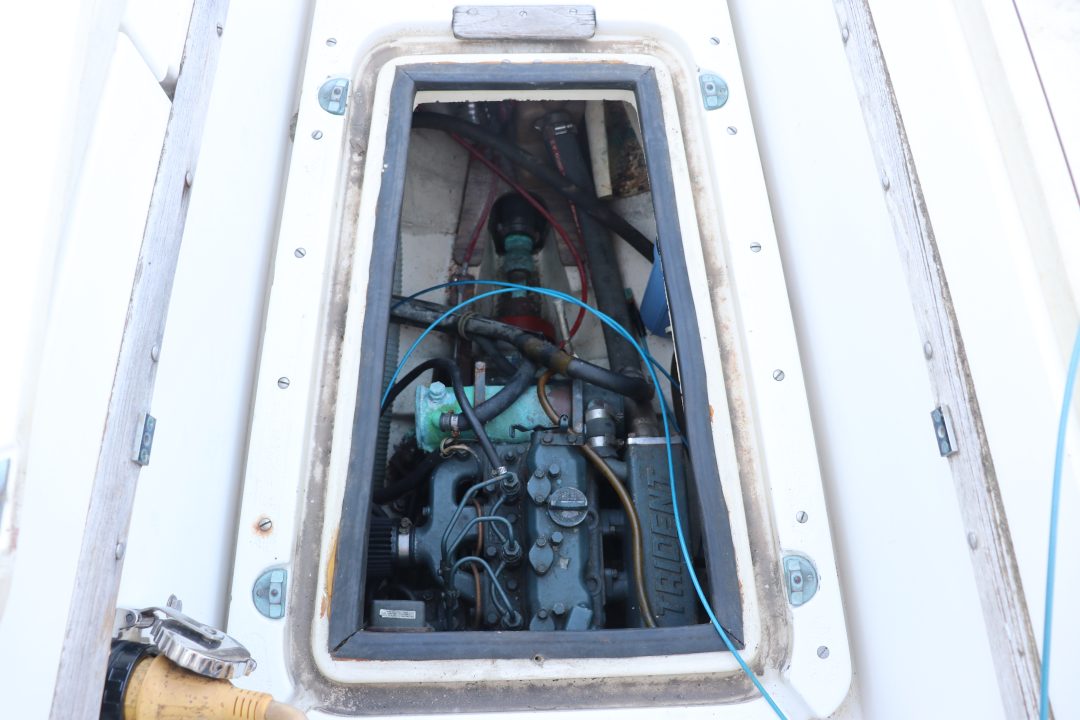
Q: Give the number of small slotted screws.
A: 11